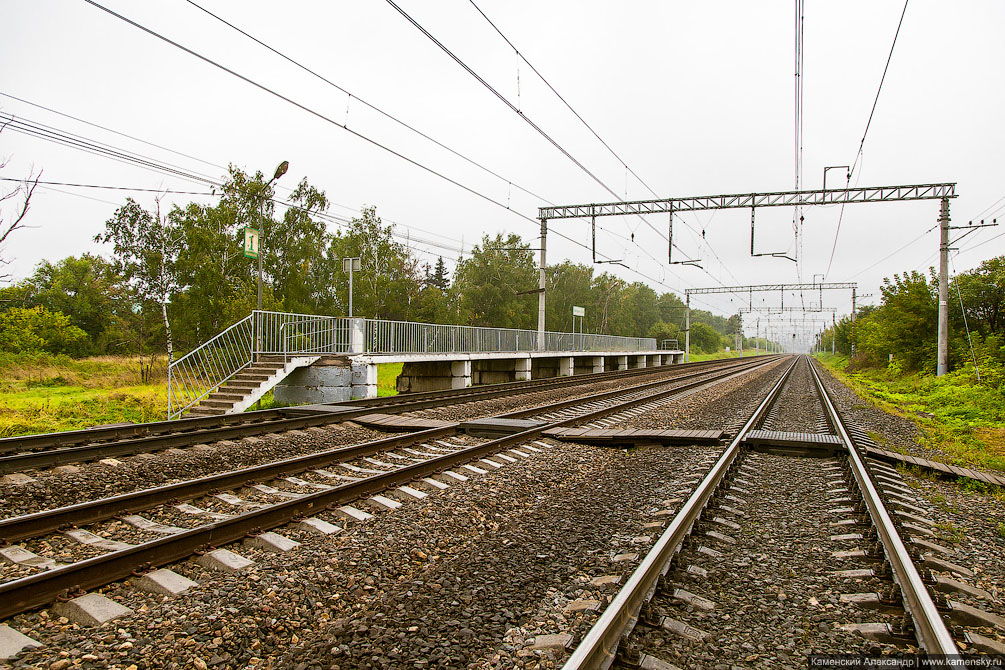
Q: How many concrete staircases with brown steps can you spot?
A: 1